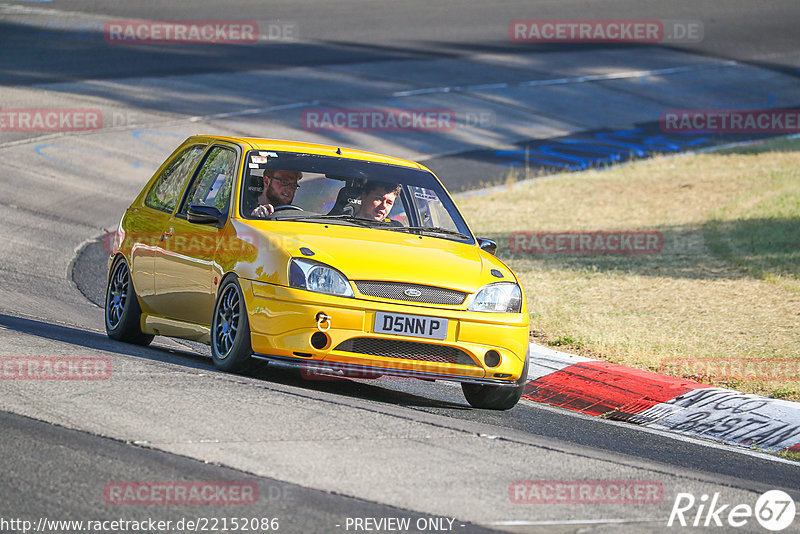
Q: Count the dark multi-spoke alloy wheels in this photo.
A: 2